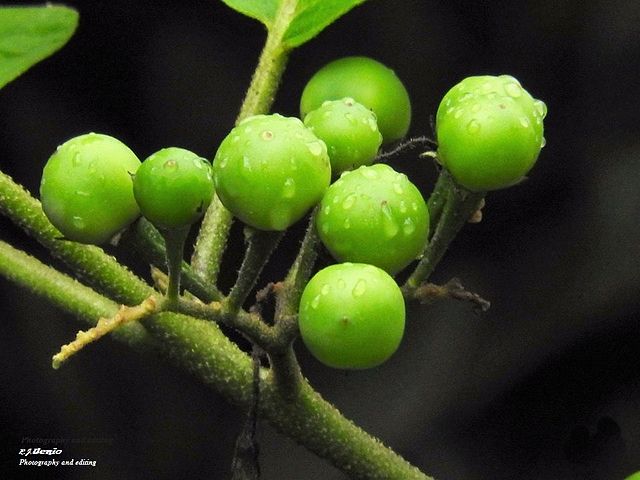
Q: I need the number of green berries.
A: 8